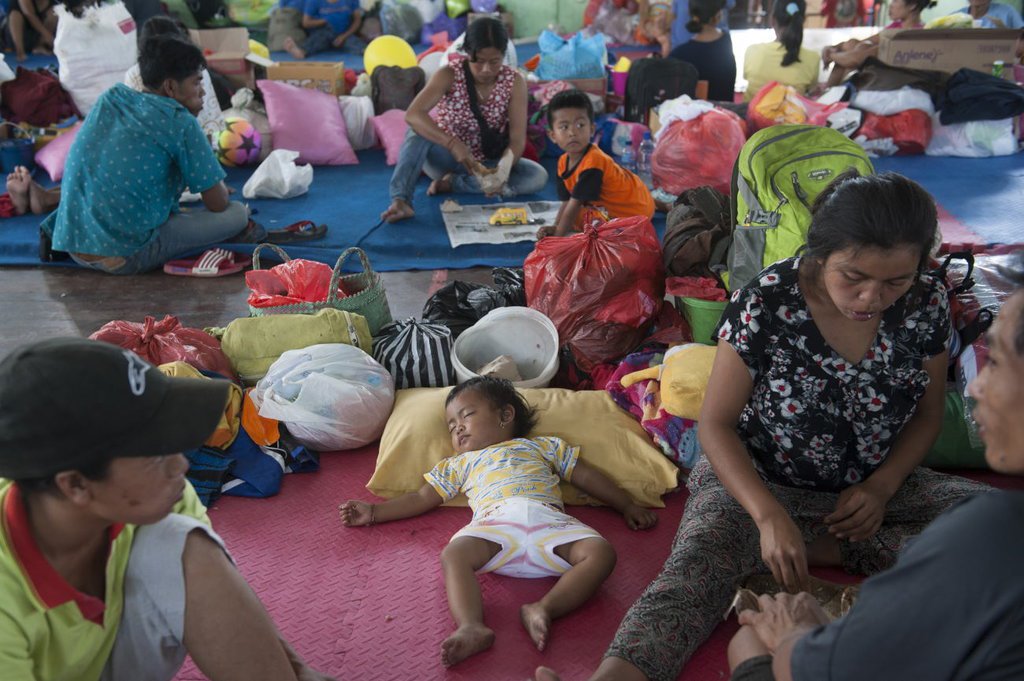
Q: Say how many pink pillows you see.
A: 3